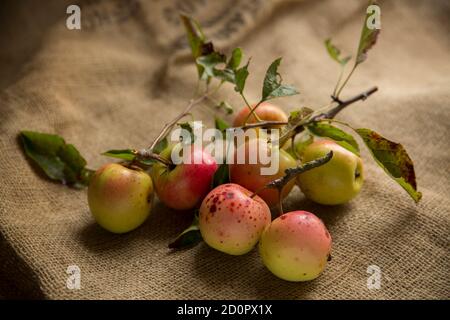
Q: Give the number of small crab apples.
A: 7